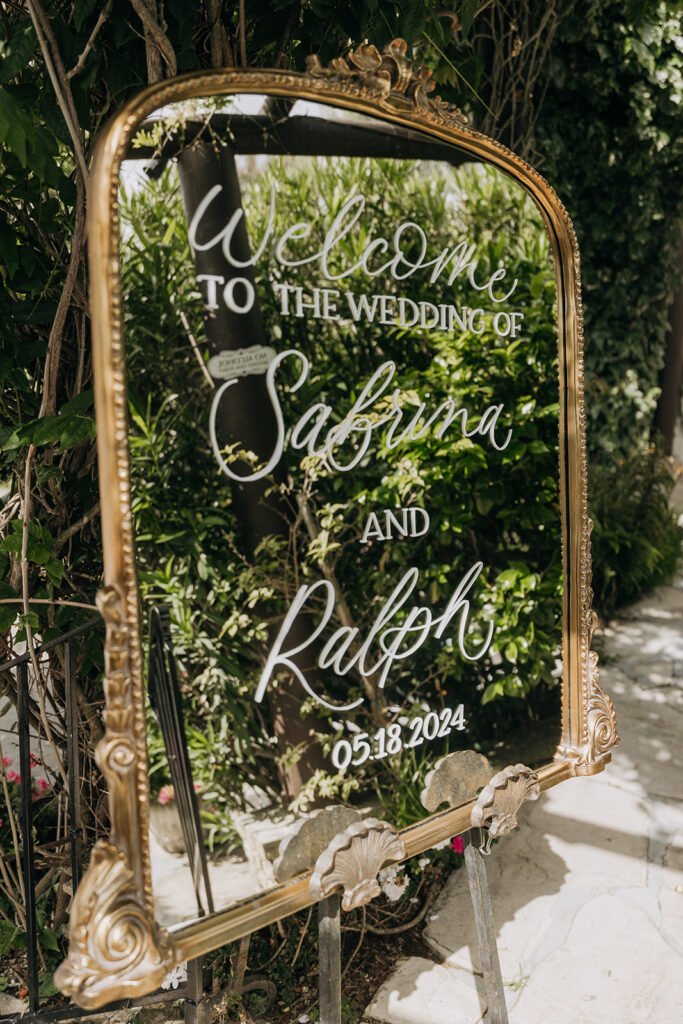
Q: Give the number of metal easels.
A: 1